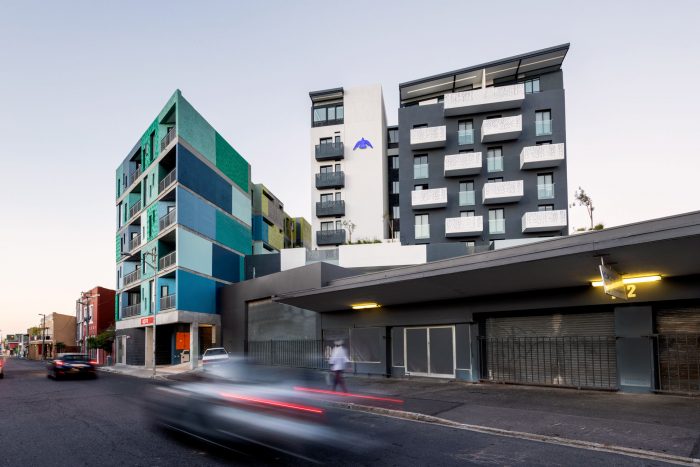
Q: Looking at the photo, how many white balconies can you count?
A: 9